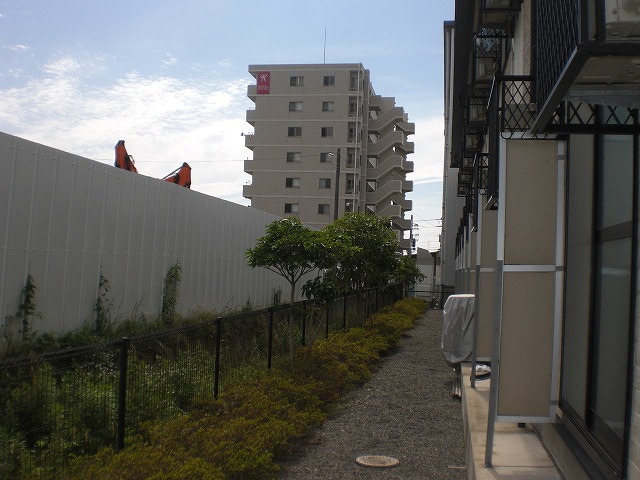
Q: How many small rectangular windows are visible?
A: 12